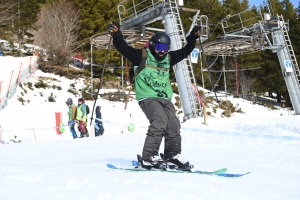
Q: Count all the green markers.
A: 2